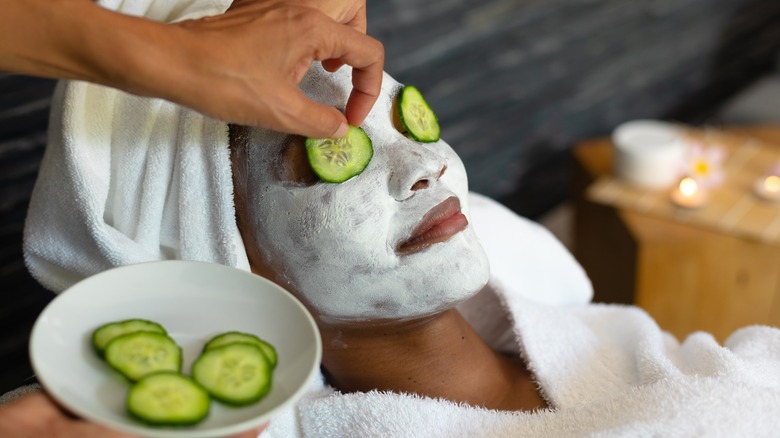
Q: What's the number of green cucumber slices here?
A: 7